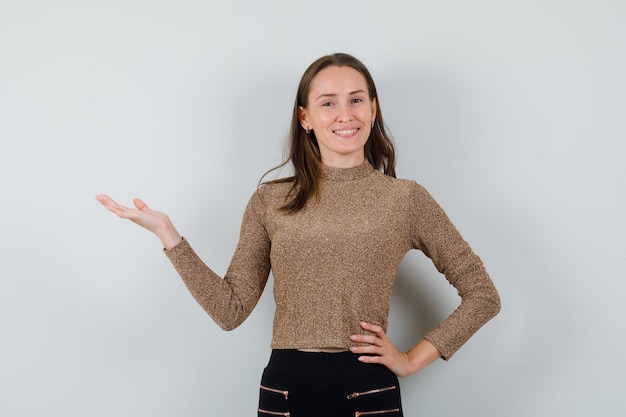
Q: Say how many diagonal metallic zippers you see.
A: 4